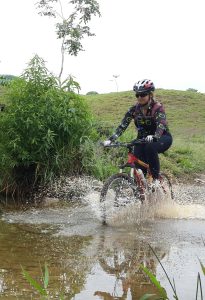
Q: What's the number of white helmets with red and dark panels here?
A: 1